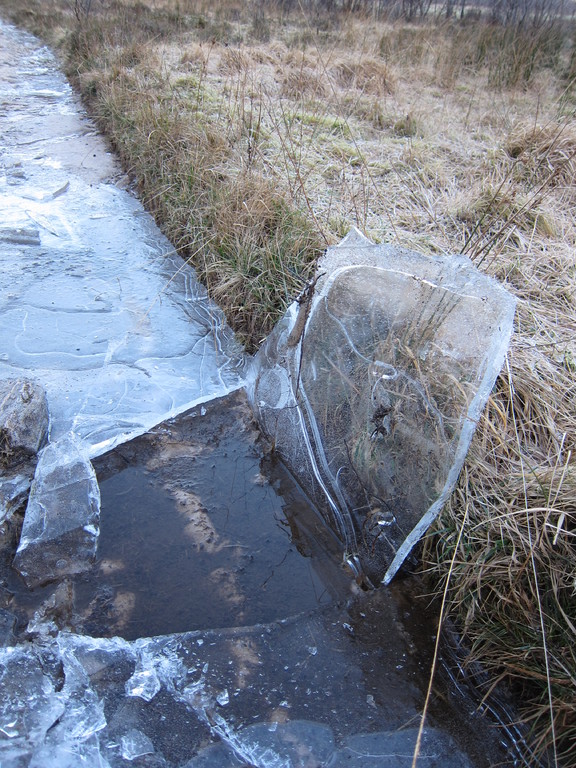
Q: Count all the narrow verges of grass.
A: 1